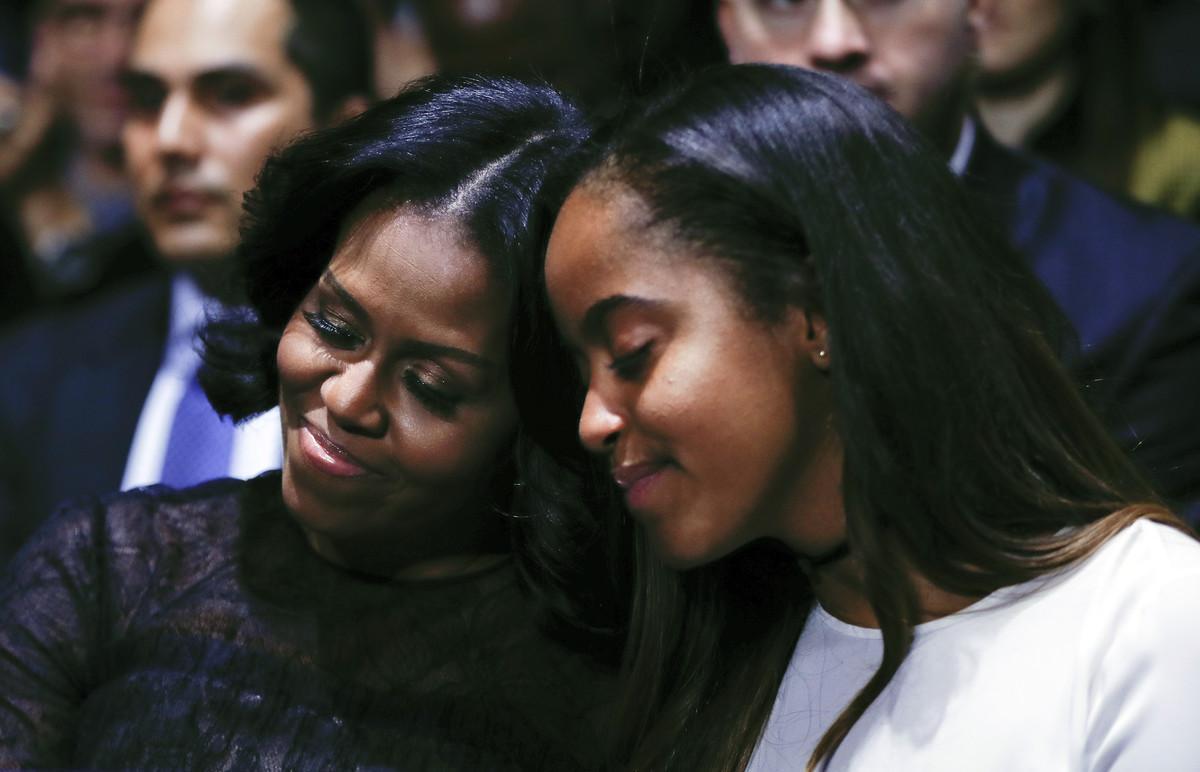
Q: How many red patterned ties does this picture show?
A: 0